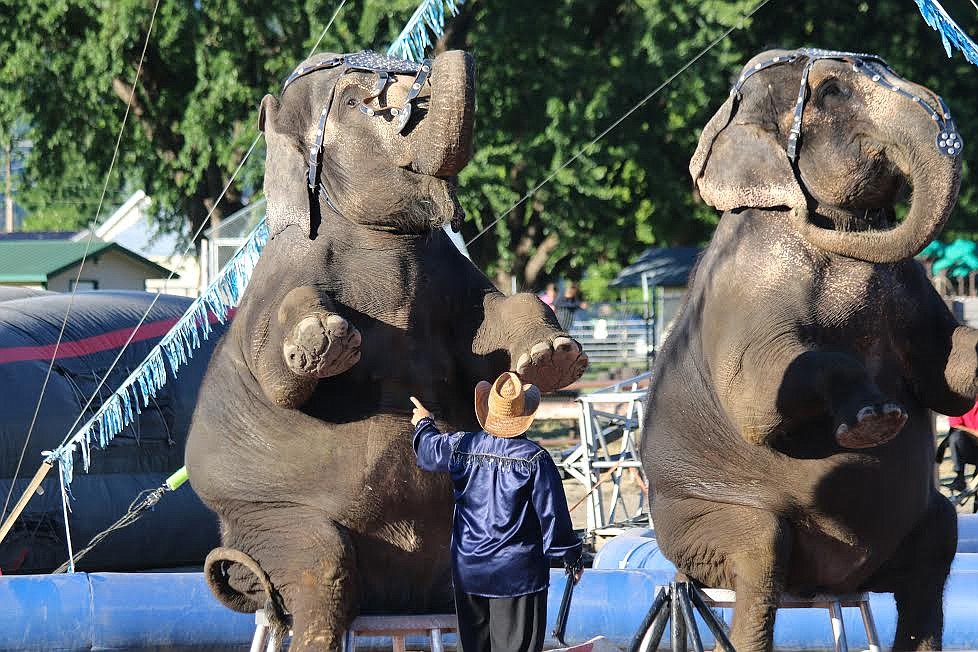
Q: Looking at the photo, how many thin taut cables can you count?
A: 3